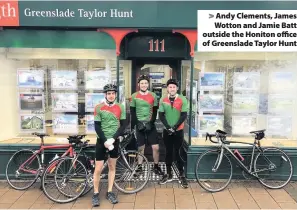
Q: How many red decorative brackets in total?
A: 2